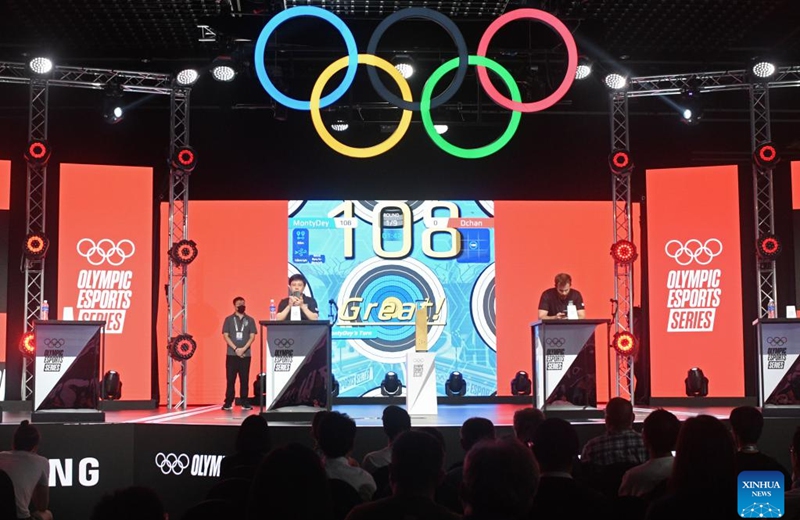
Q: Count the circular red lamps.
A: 11